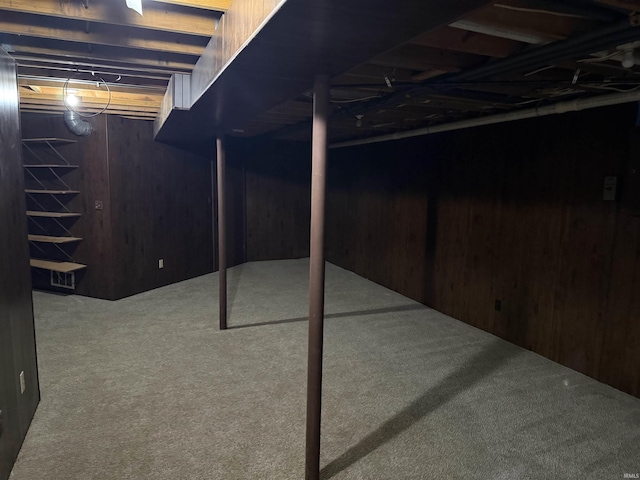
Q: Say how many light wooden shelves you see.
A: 6